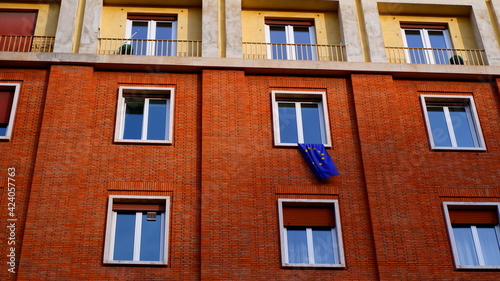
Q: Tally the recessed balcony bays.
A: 4